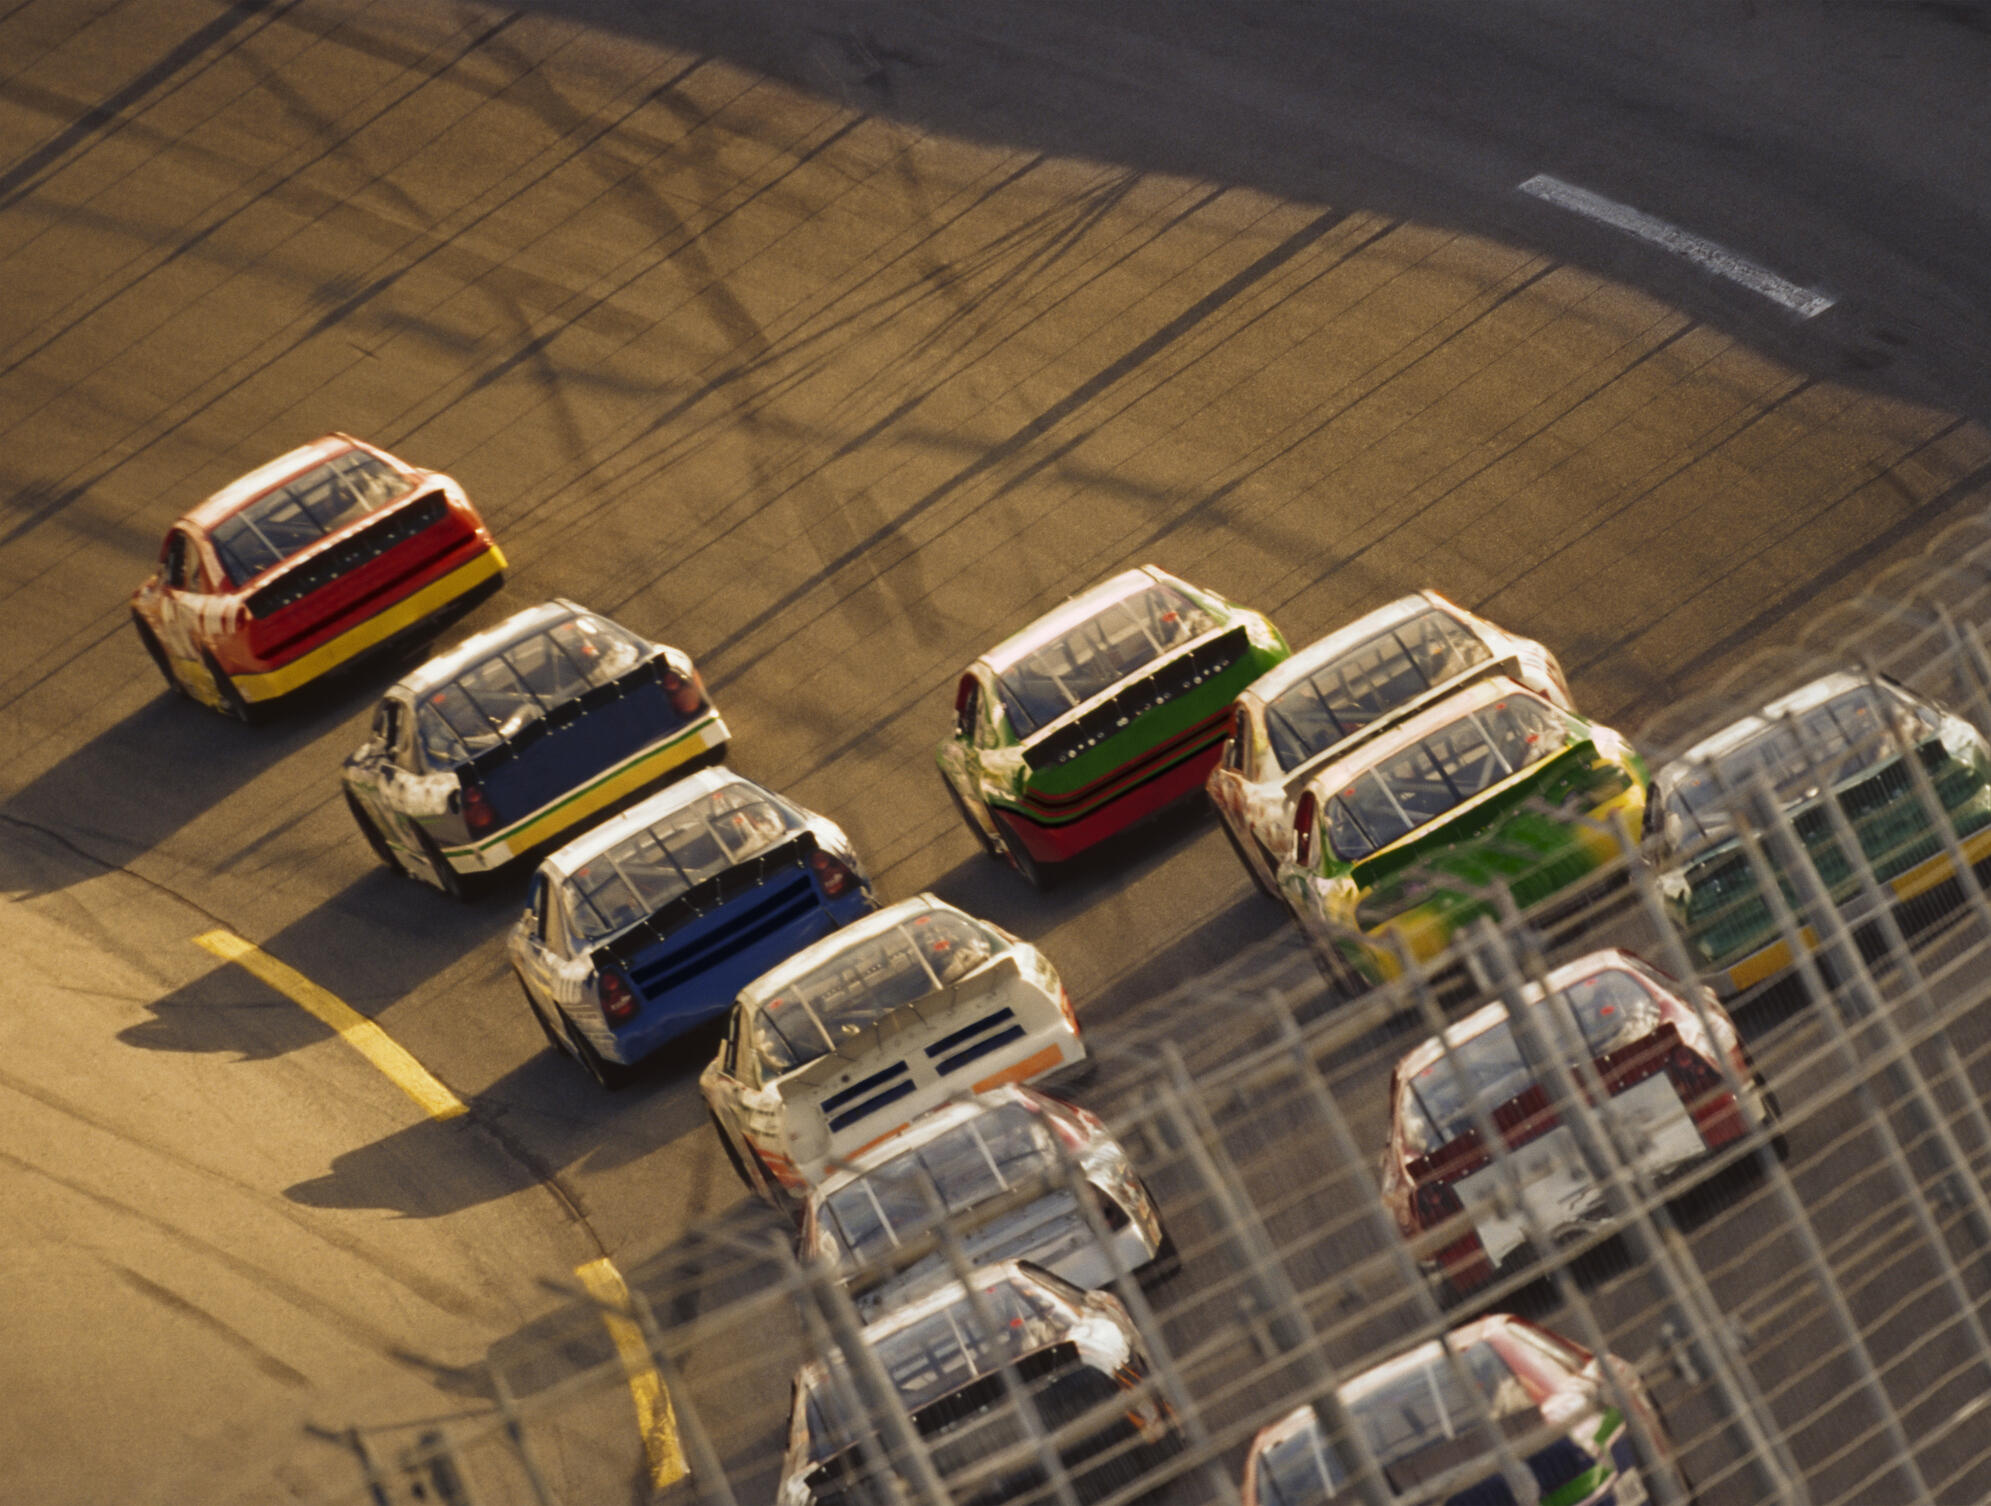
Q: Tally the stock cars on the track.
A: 12